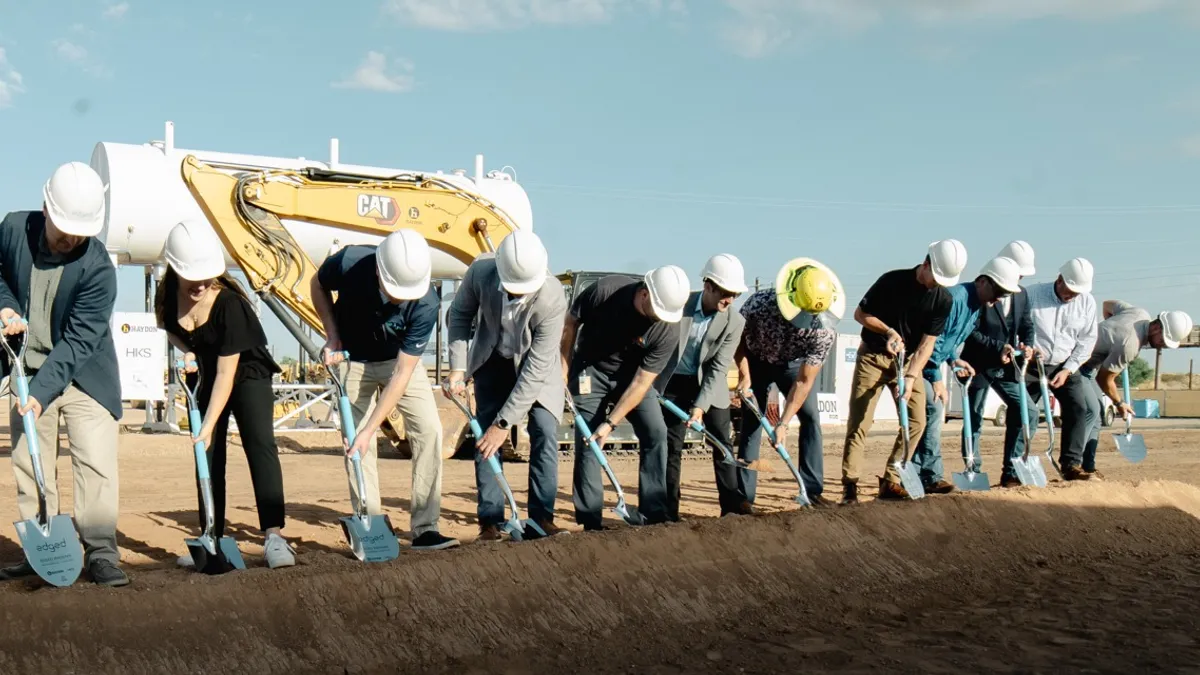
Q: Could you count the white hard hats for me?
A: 11